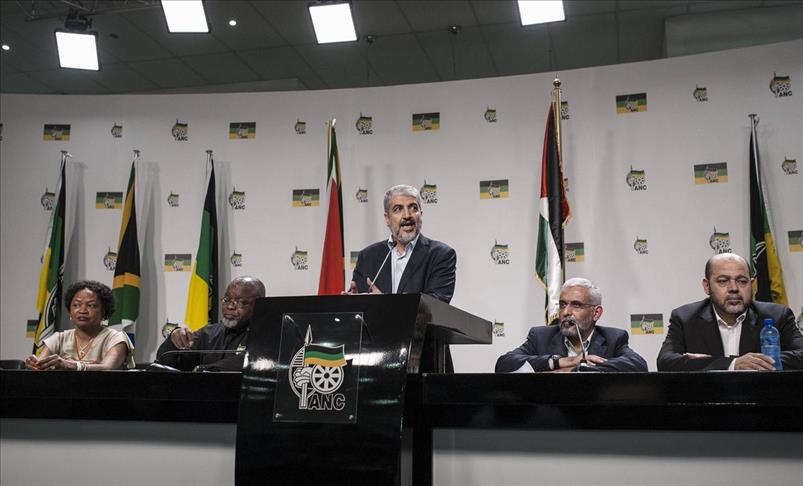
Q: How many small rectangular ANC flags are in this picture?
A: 14